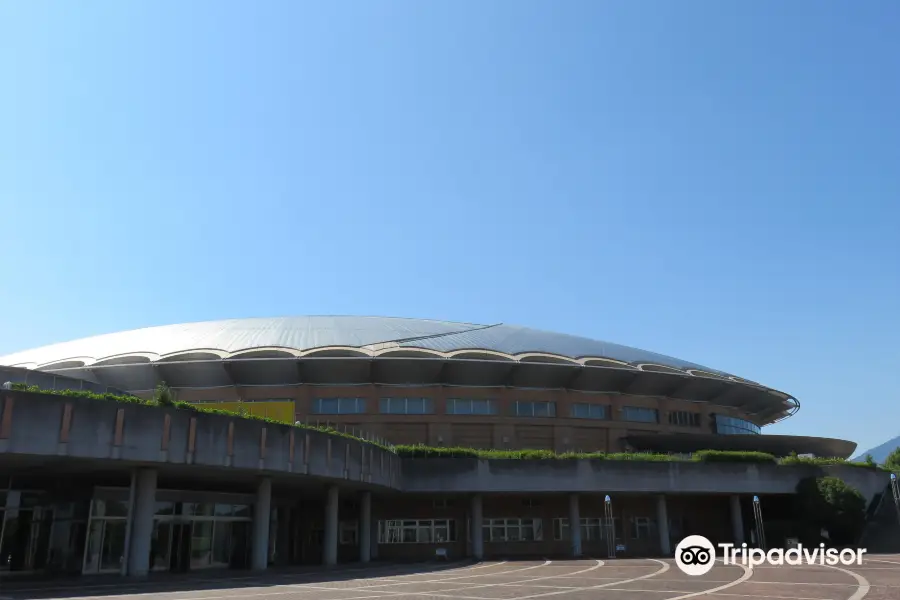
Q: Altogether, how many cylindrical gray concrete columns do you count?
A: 8